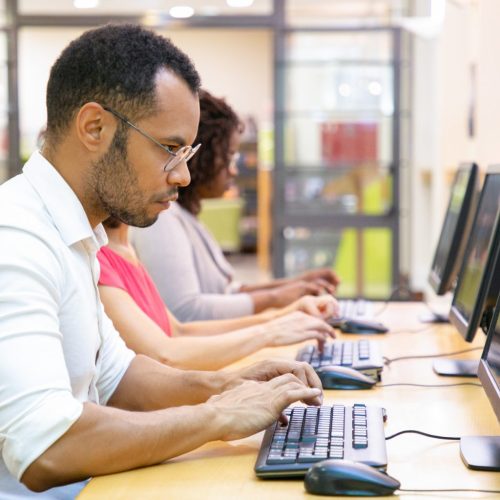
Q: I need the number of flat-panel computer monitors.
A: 3